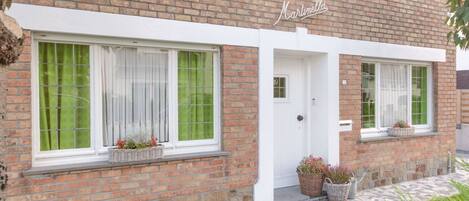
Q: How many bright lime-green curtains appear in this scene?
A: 4